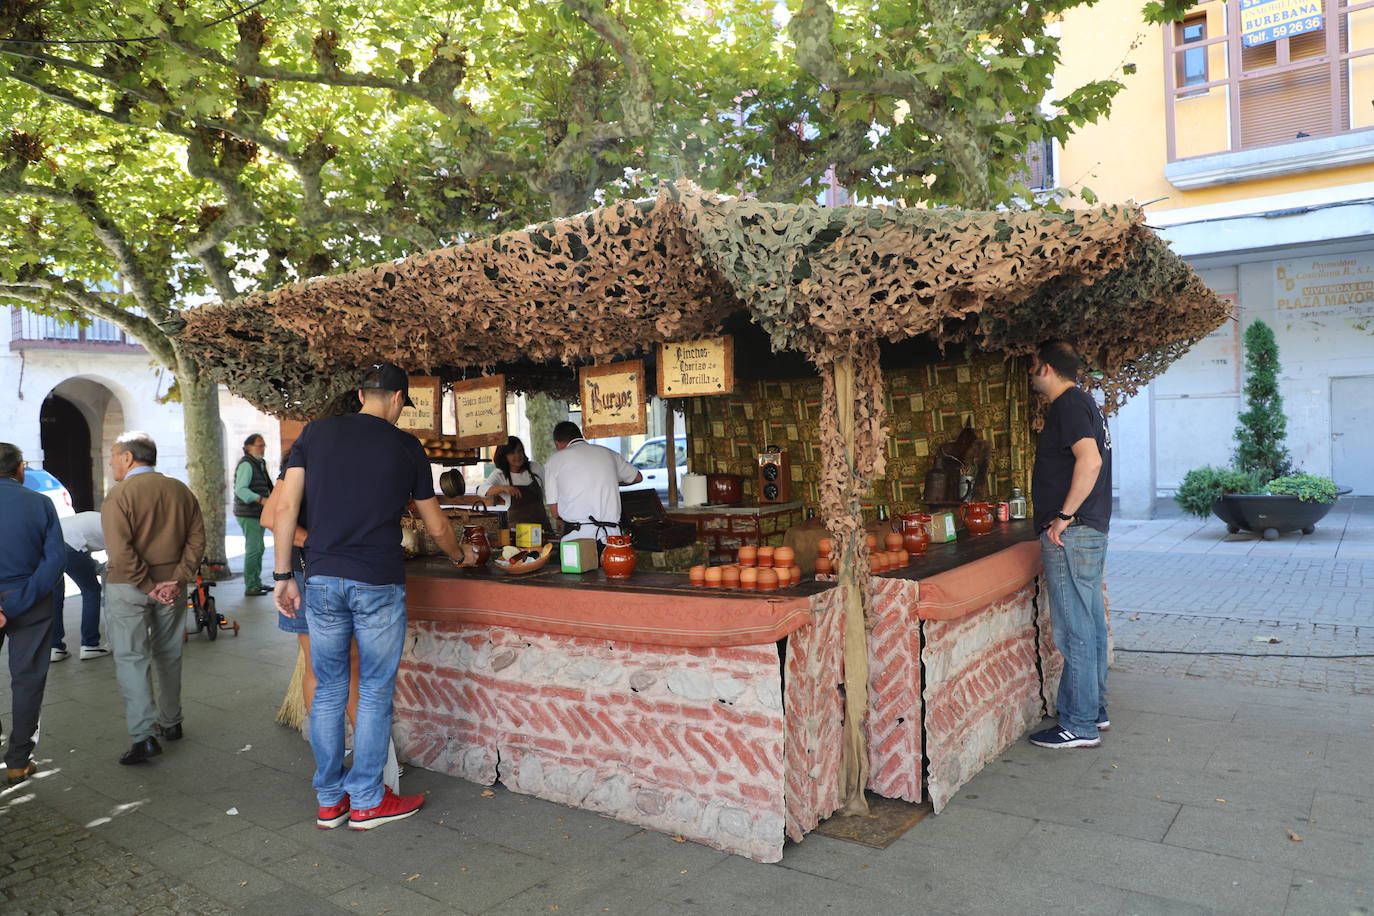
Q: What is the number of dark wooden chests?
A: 1